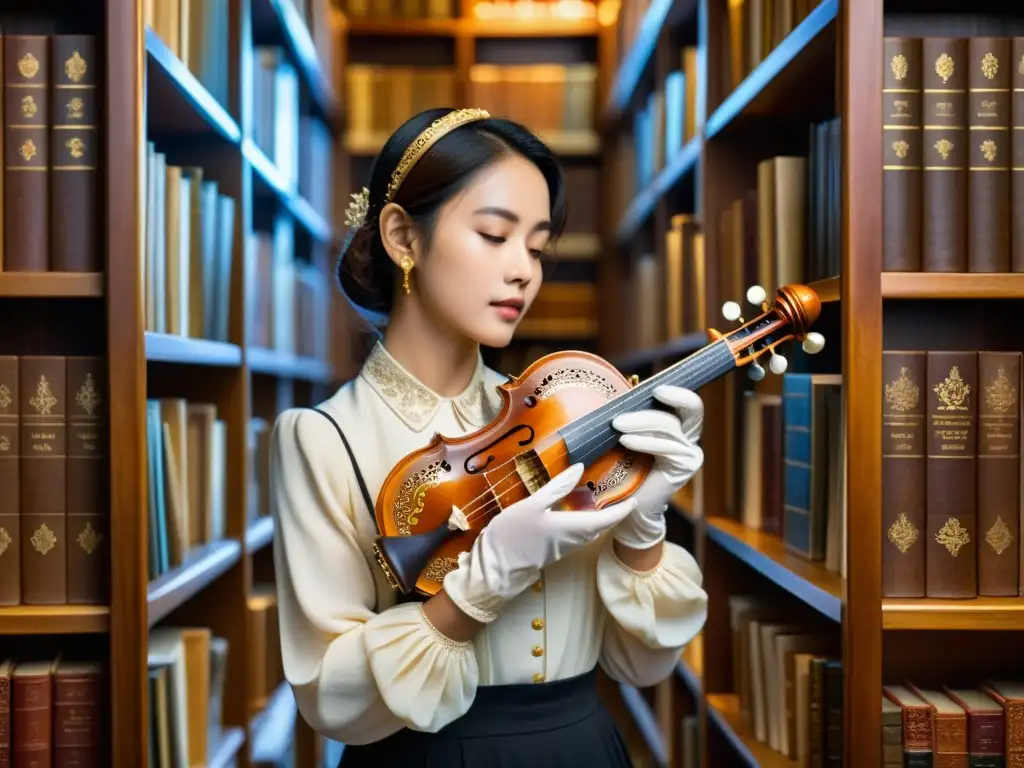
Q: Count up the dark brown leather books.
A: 12